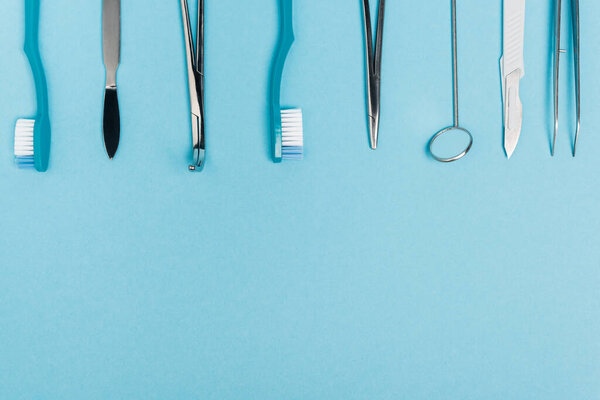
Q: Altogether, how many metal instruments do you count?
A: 6